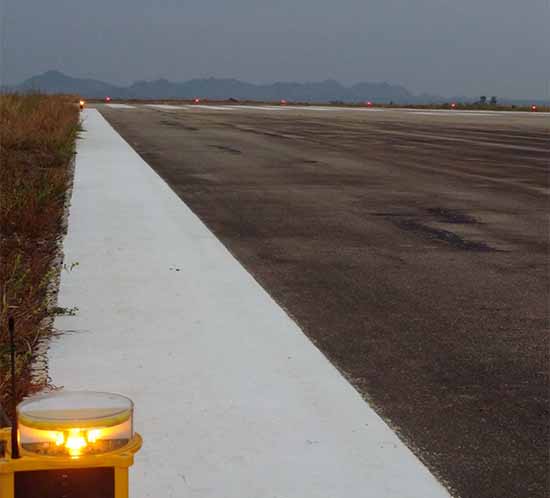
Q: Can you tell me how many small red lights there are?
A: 6